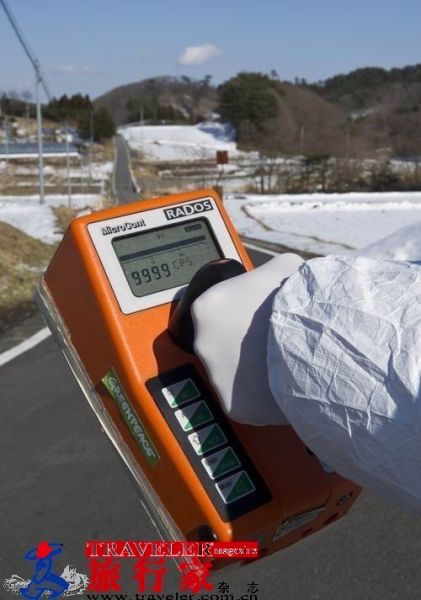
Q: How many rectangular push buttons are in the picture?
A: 5